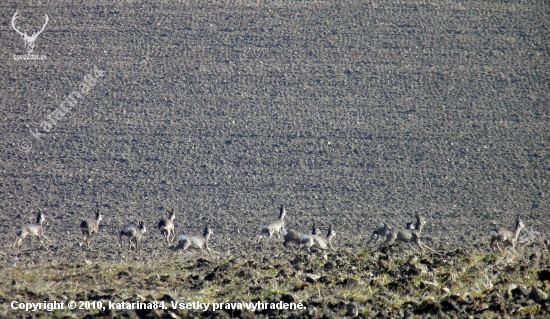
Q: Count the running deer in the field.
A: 11